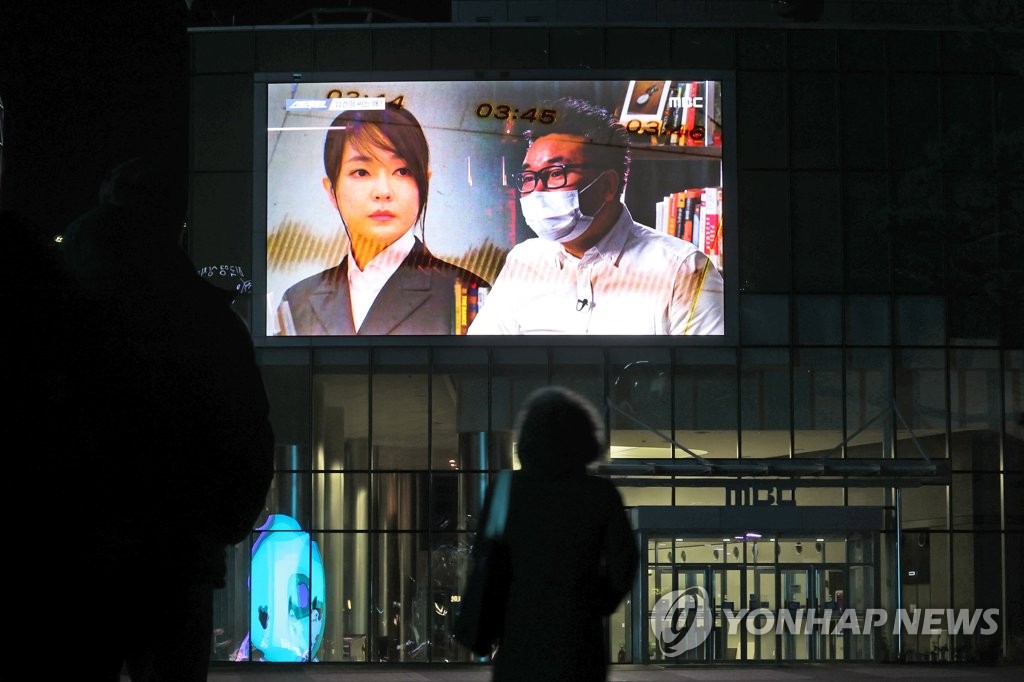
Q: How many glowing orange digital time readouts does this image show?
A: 3